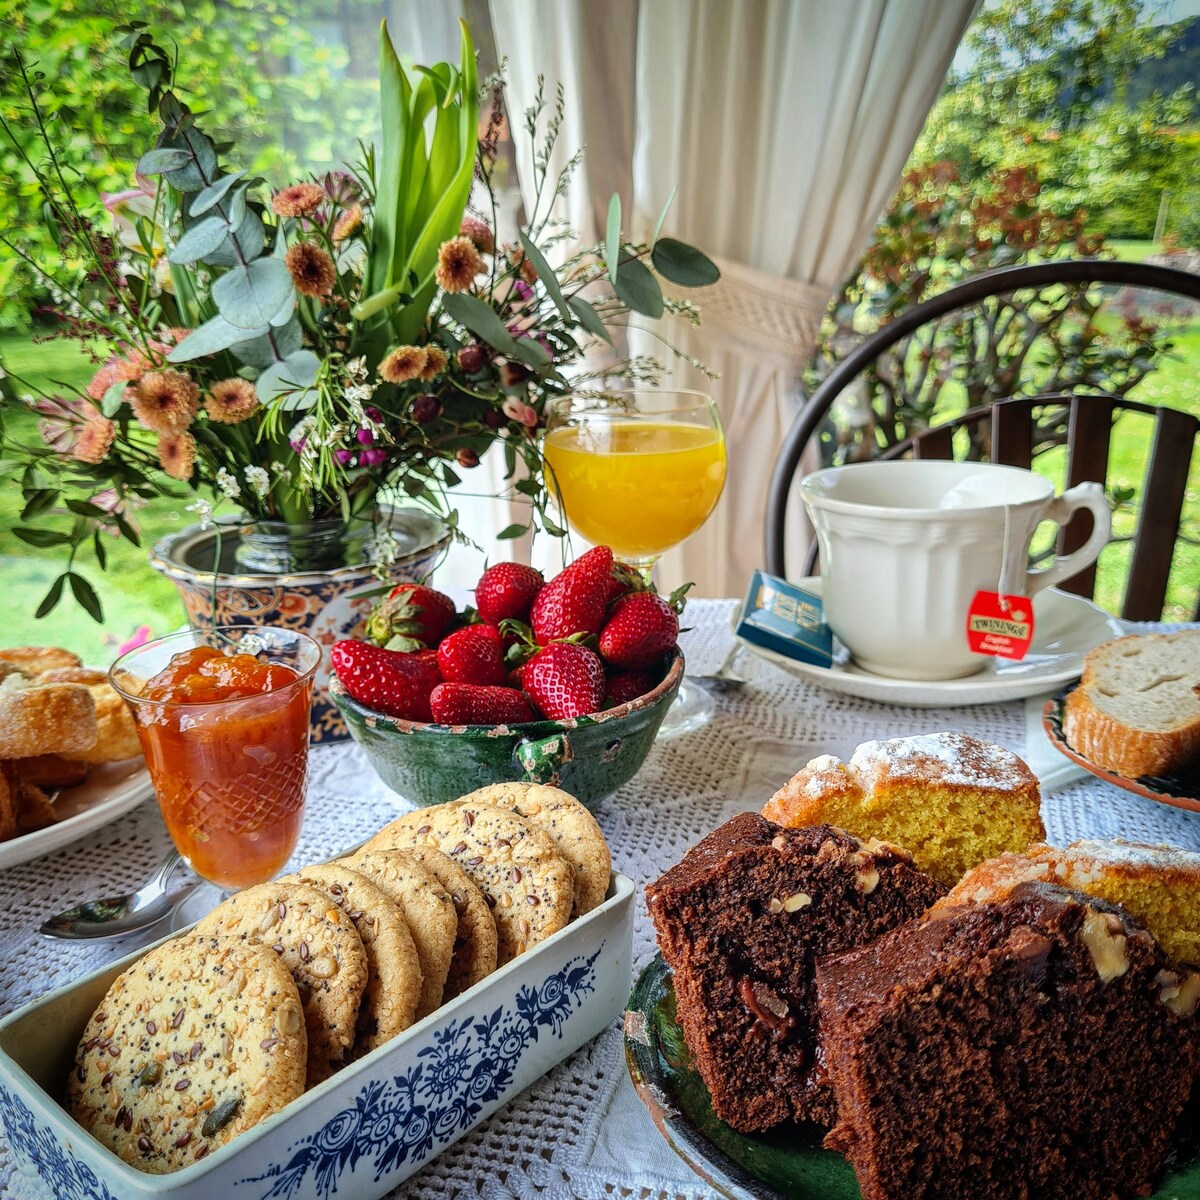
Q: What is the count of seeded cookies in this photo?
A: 7